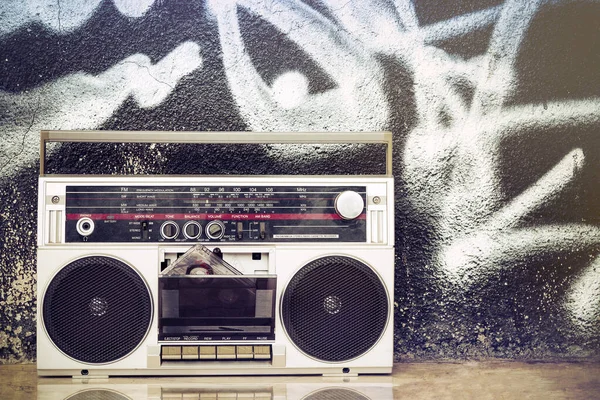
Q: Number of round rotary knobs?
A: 4